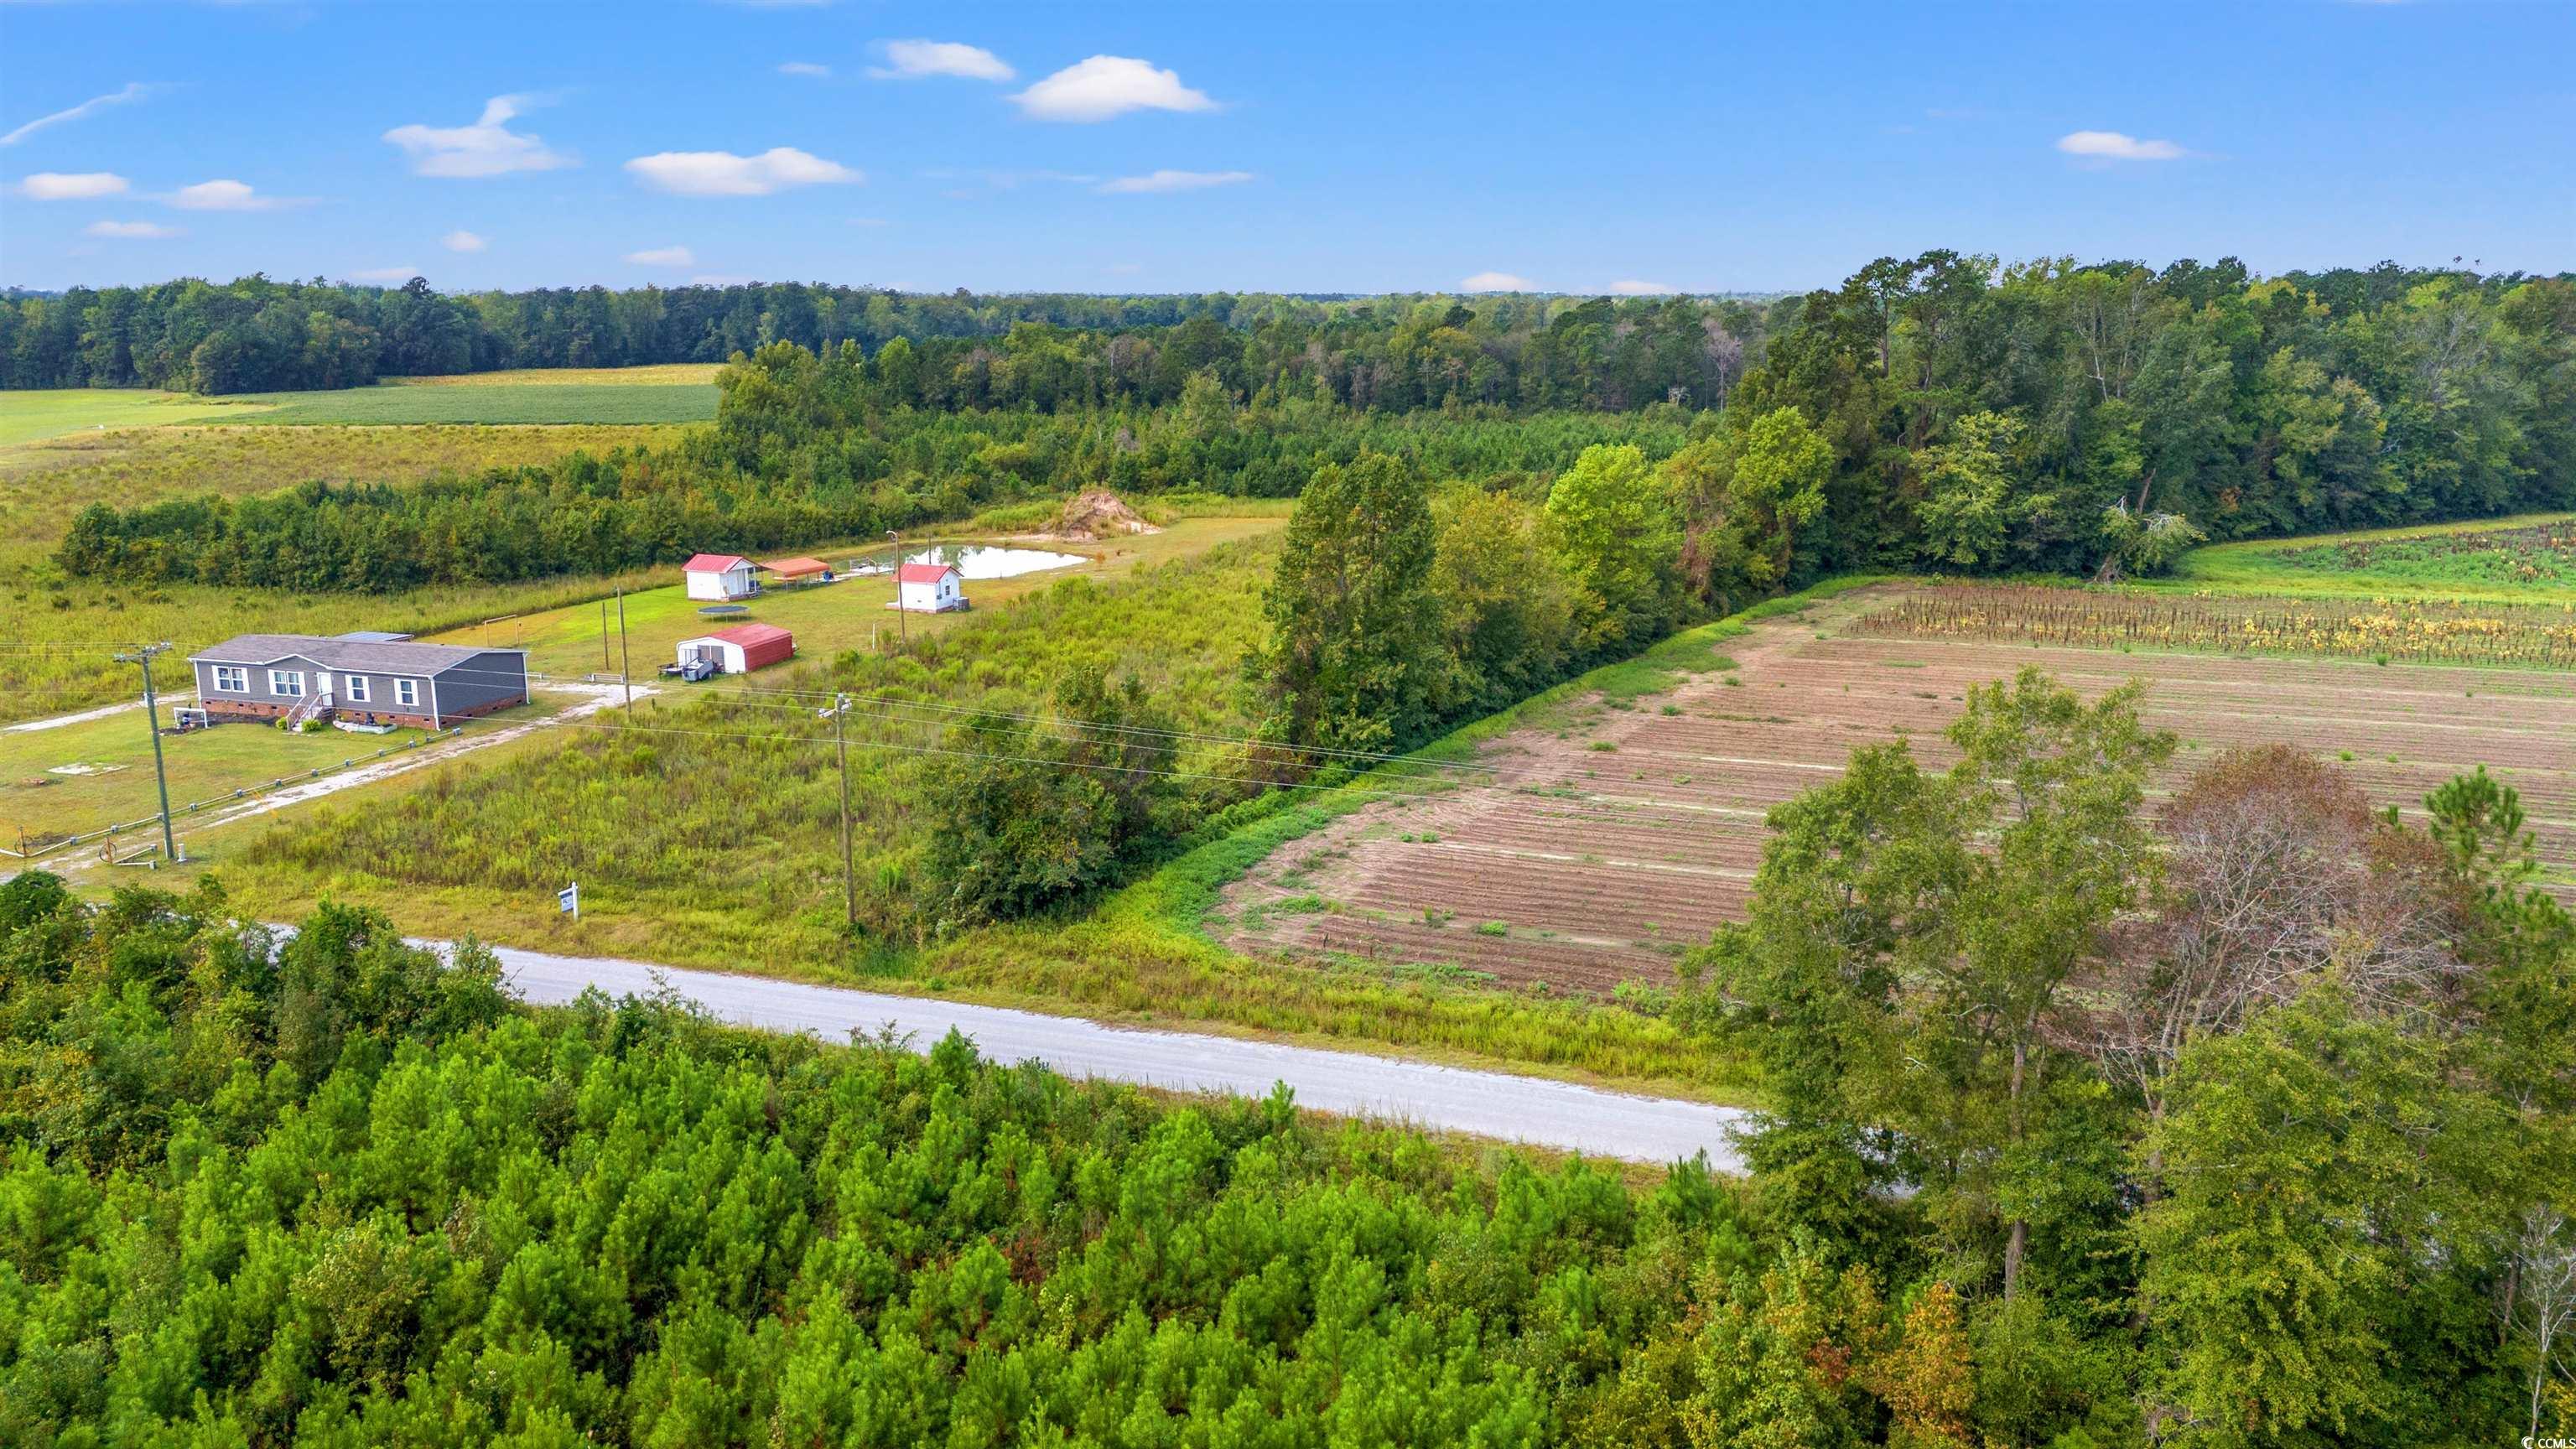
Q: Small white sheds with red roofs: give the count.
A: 2